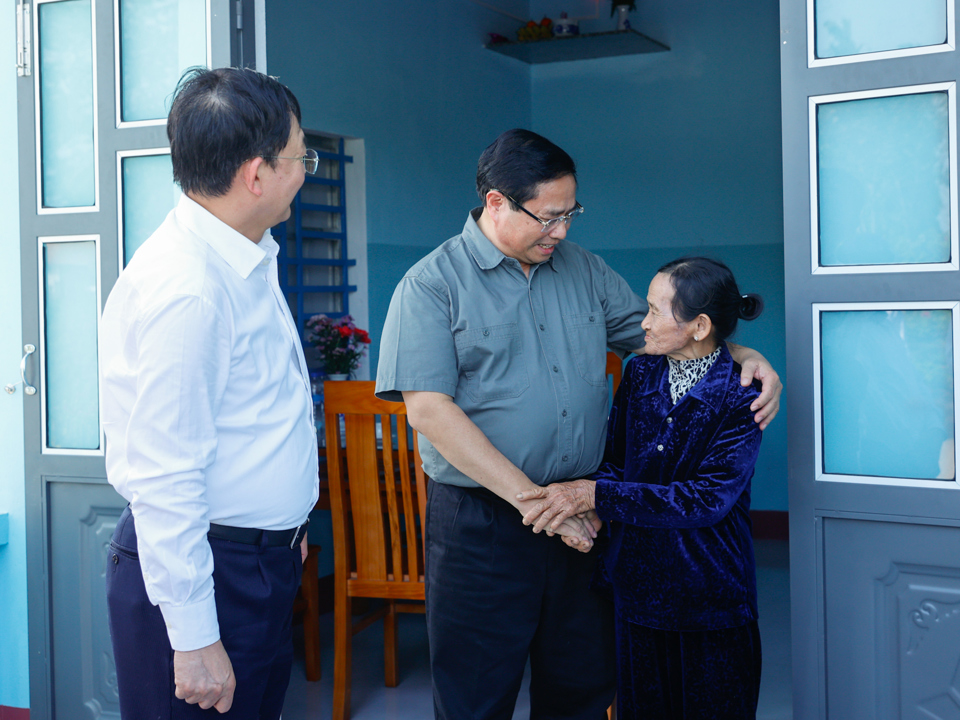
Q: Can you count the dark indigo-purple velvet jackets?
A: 1